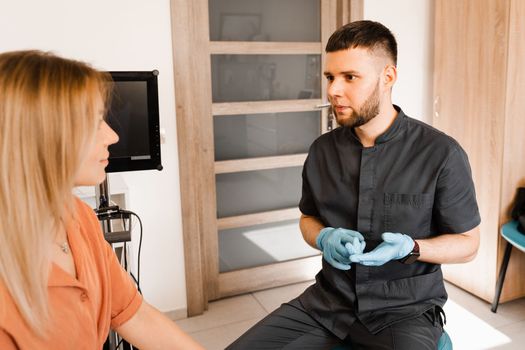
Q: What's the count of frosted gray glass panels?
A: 5